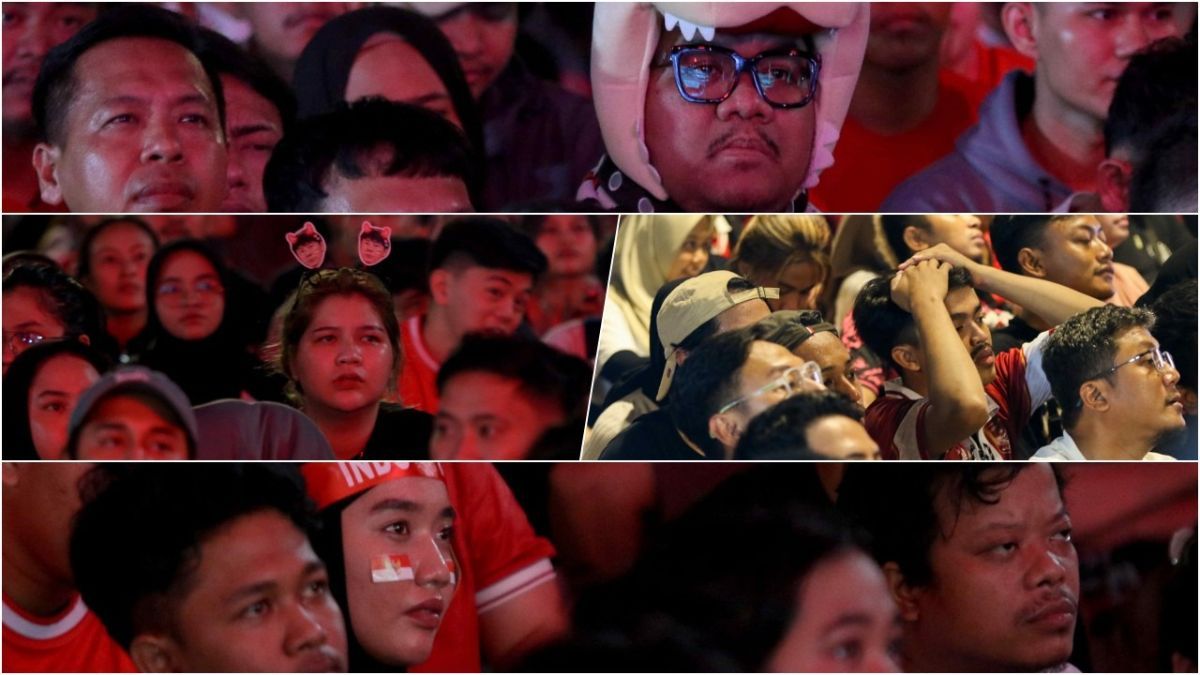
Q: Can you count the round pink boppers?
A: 2